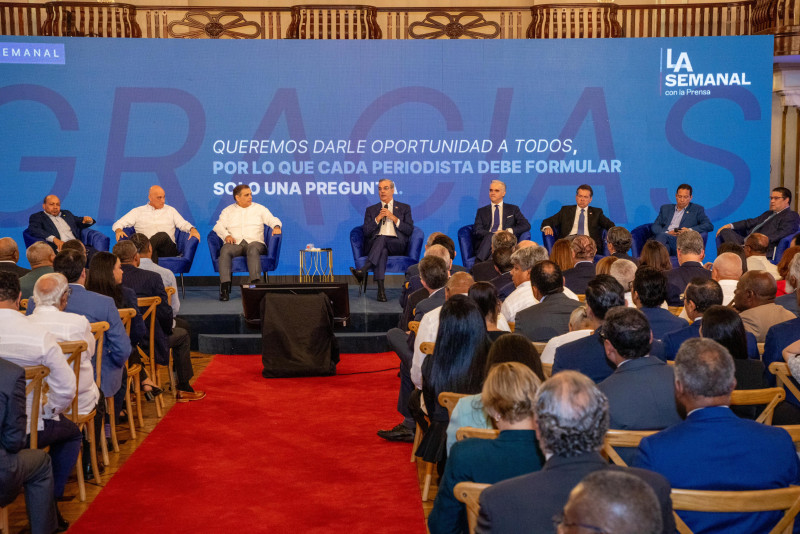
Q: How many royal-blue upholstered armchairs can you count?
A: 8